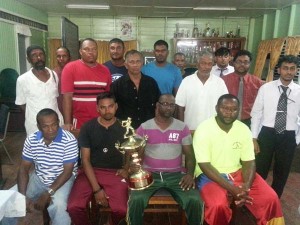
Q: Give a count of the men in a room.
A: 15